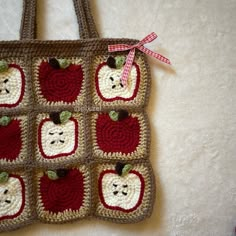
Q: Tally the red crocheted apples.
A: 4